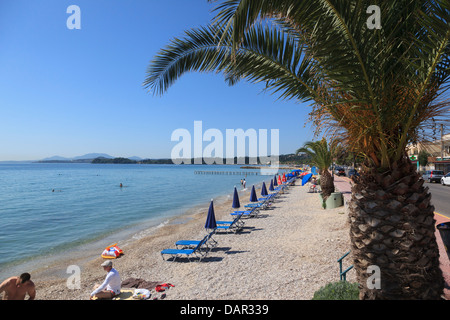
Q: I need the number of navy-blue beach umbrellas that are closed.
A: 6